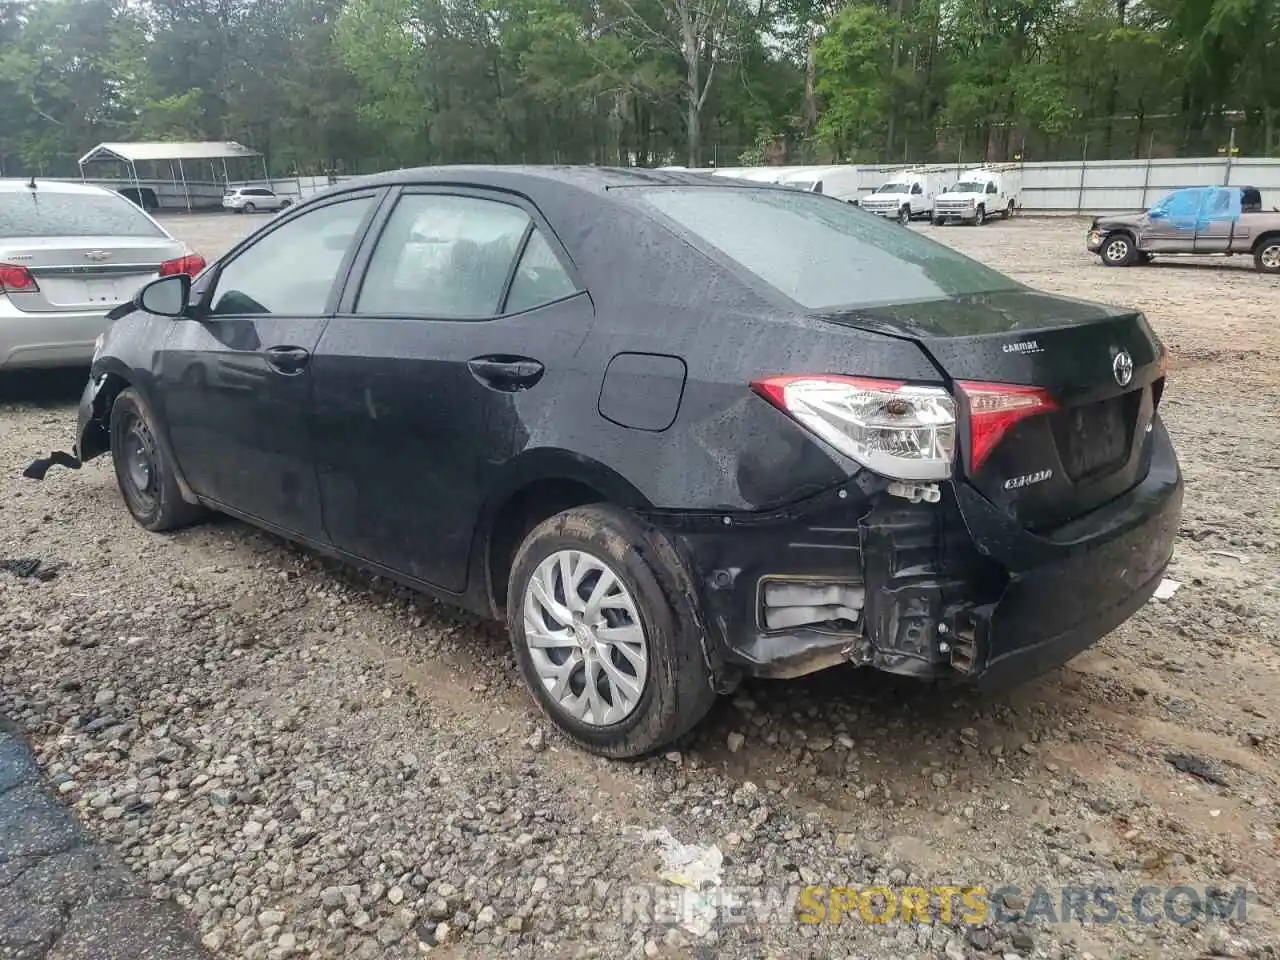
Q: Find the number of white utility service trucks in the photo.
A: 2